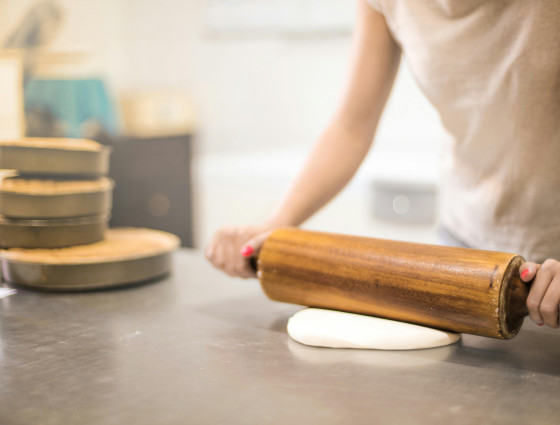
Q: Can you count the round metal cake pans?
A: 4